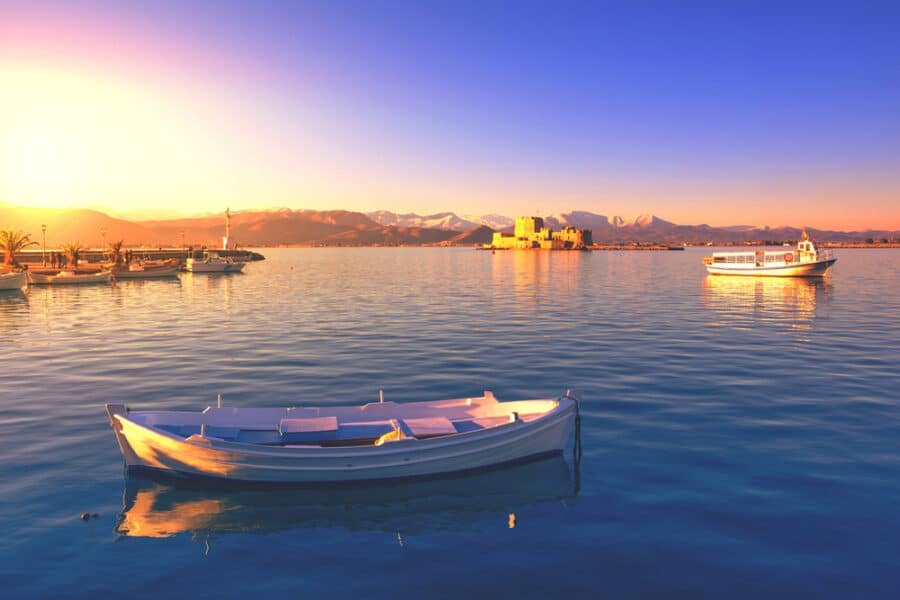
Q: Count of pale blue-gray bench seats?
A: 2